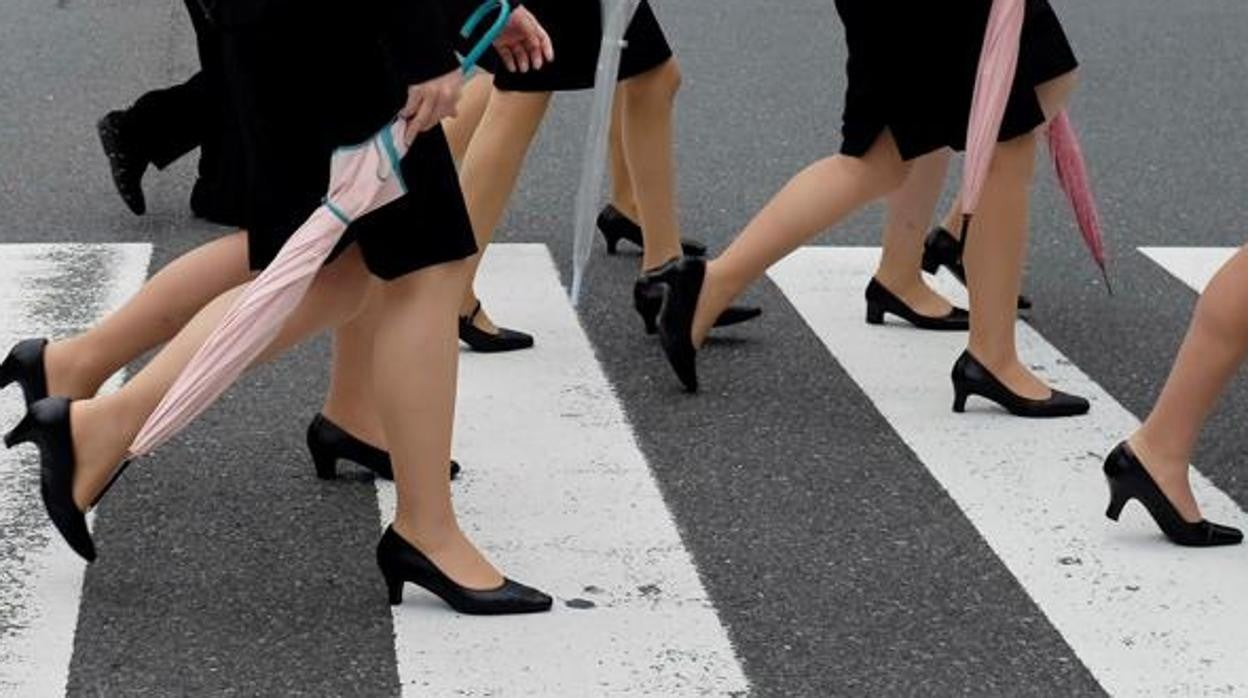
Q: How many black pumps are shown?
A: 12